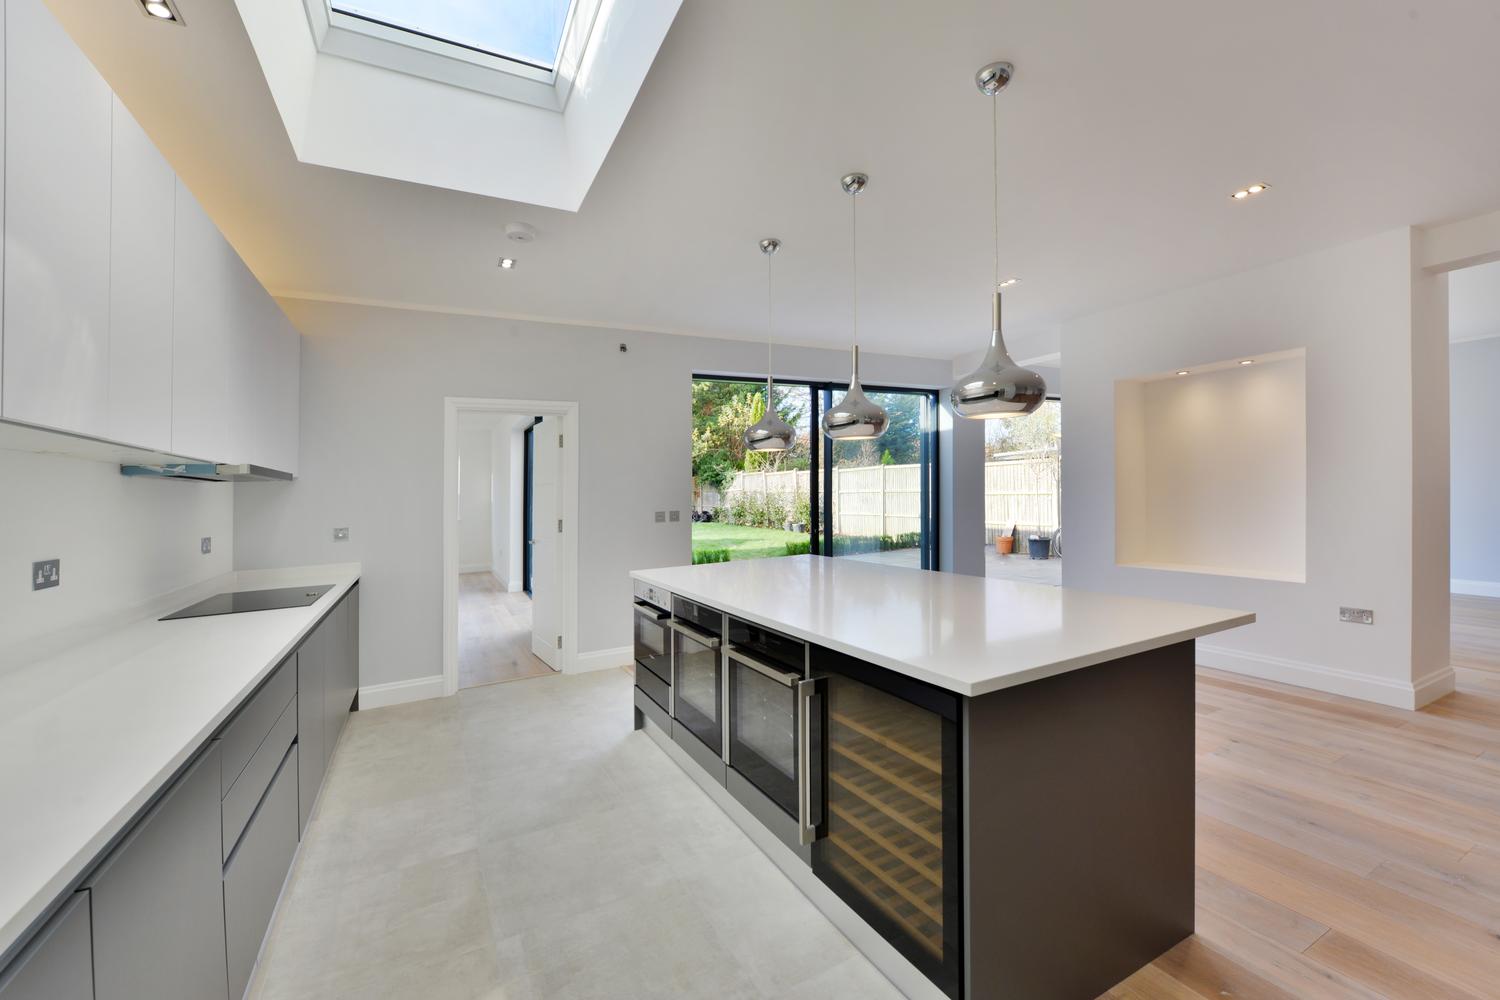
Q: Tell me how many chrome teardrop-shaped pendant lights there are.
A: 3